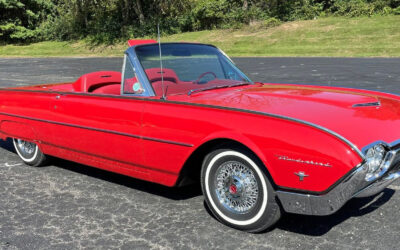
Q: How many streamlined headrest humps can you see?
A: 2